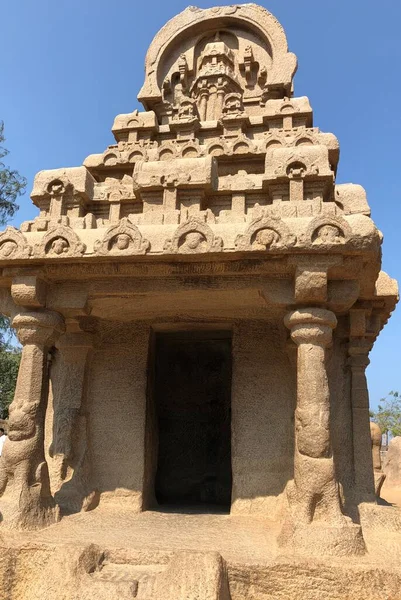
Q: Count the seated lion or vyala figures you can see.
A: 2